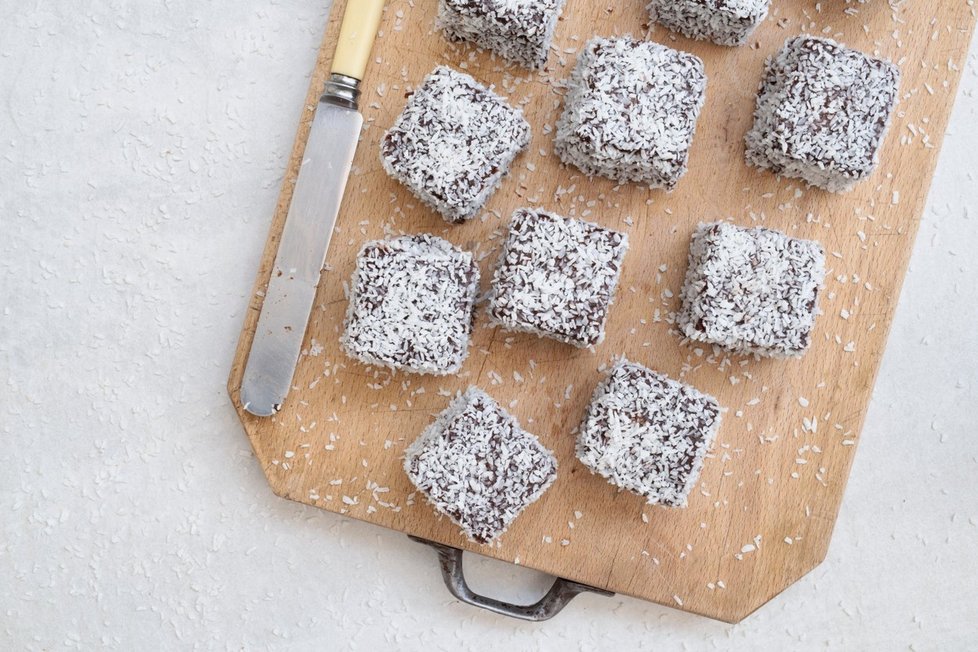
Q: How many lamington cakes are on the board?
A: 10